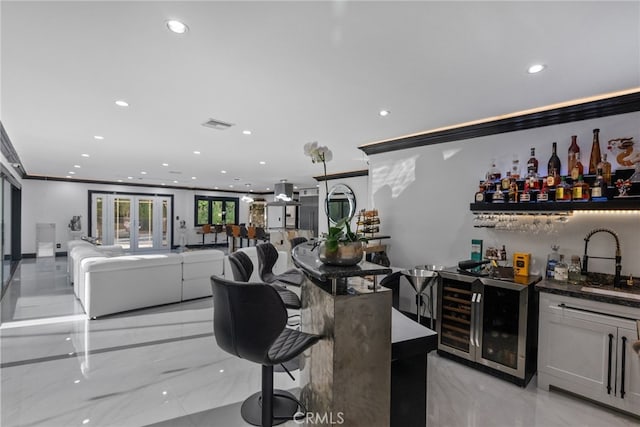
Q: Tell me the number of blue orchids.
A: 0